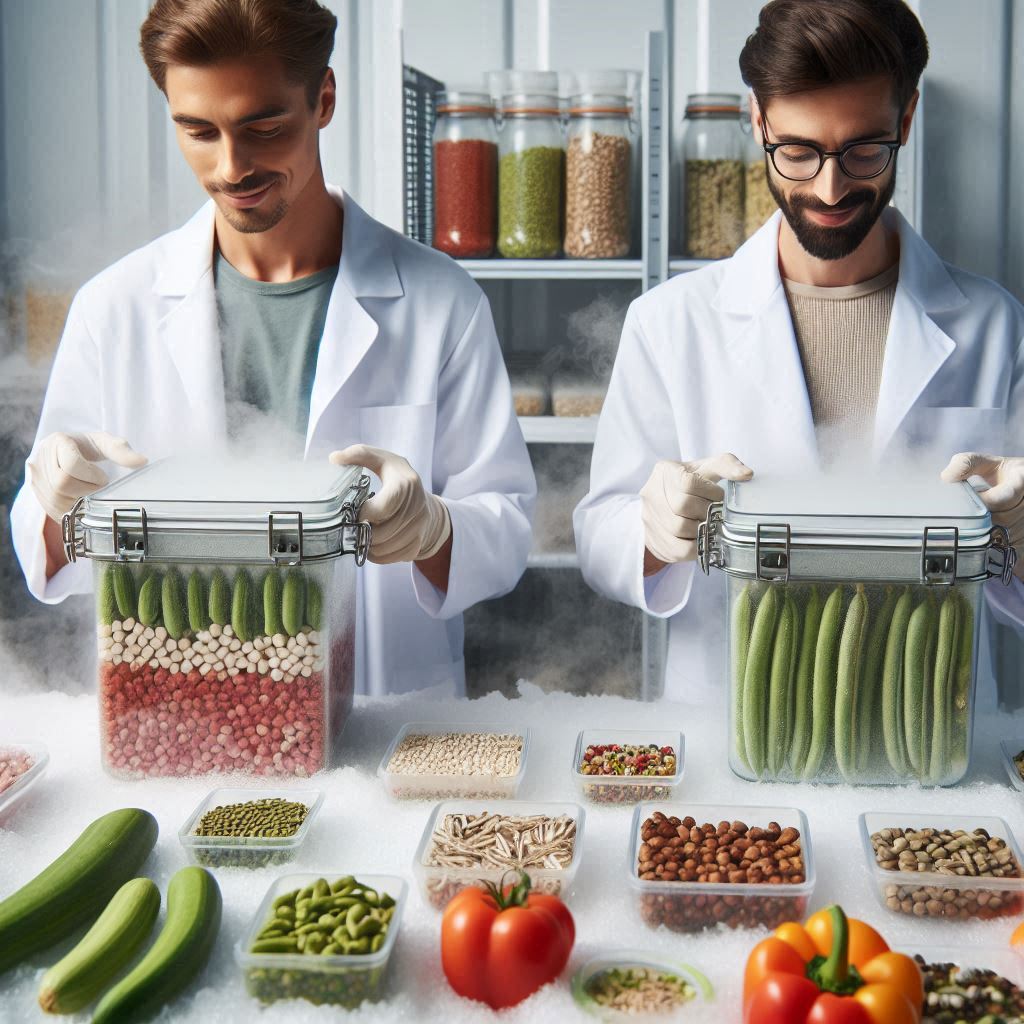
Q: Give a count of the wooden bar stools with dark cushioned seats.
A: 0